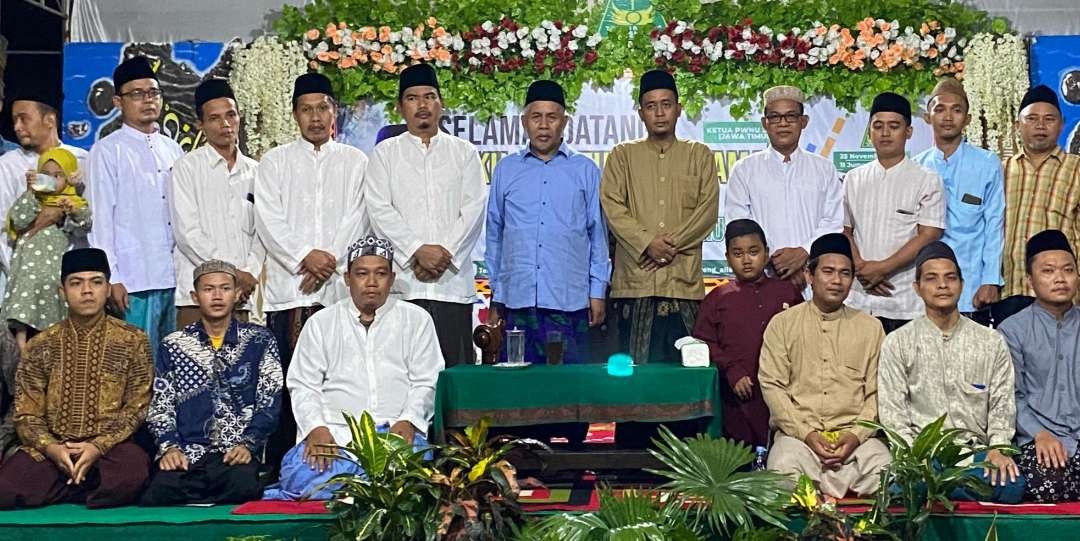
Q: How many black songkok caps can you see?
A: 14